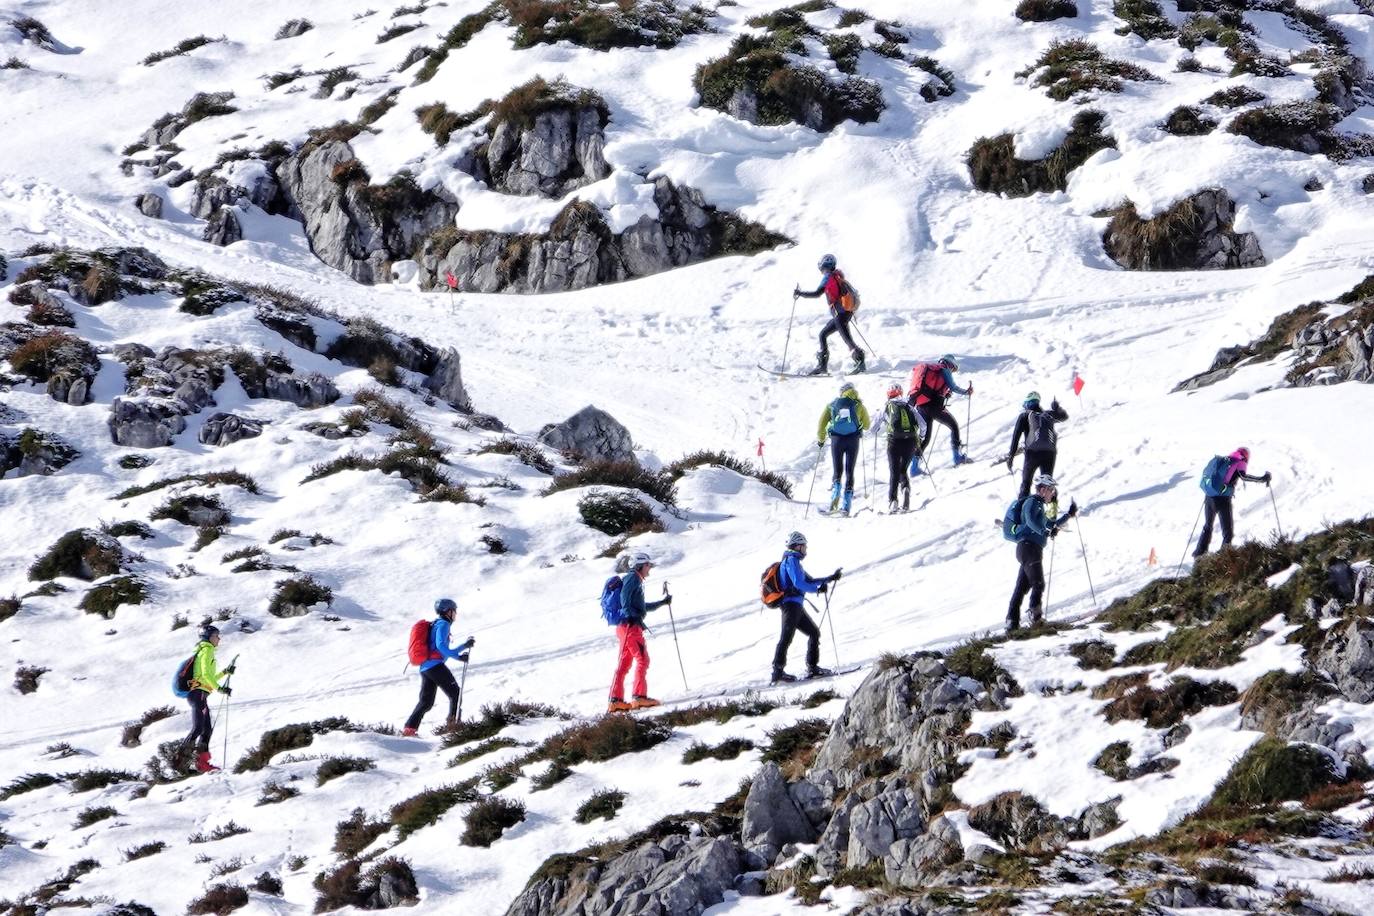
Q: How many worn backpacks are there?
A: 11